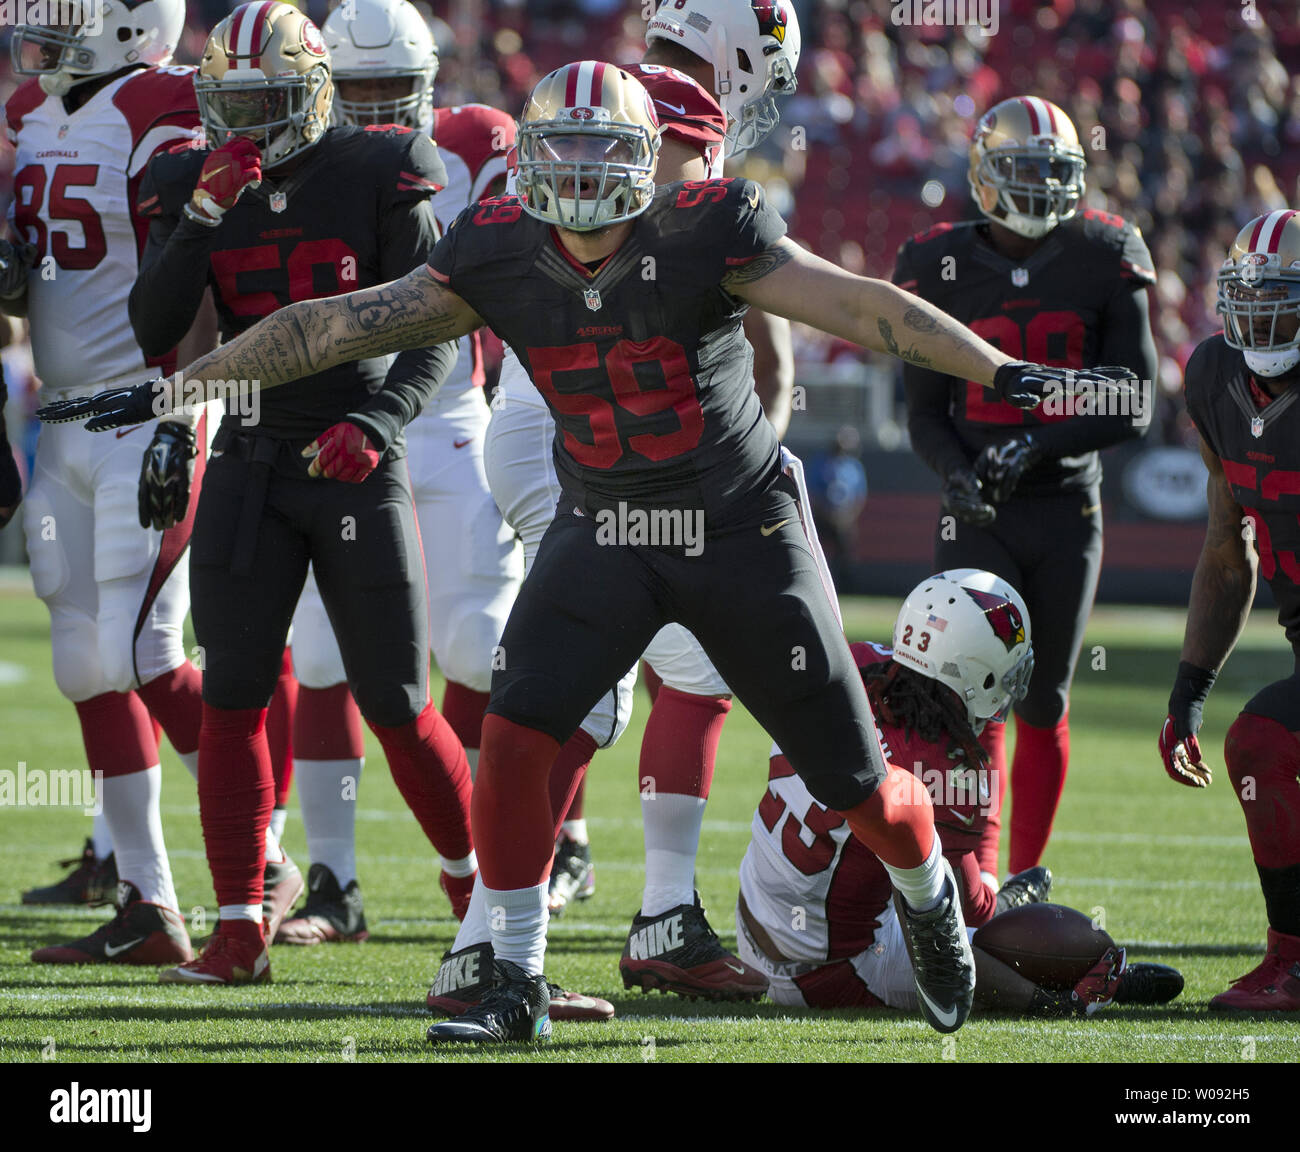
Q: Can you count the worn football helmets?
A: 8